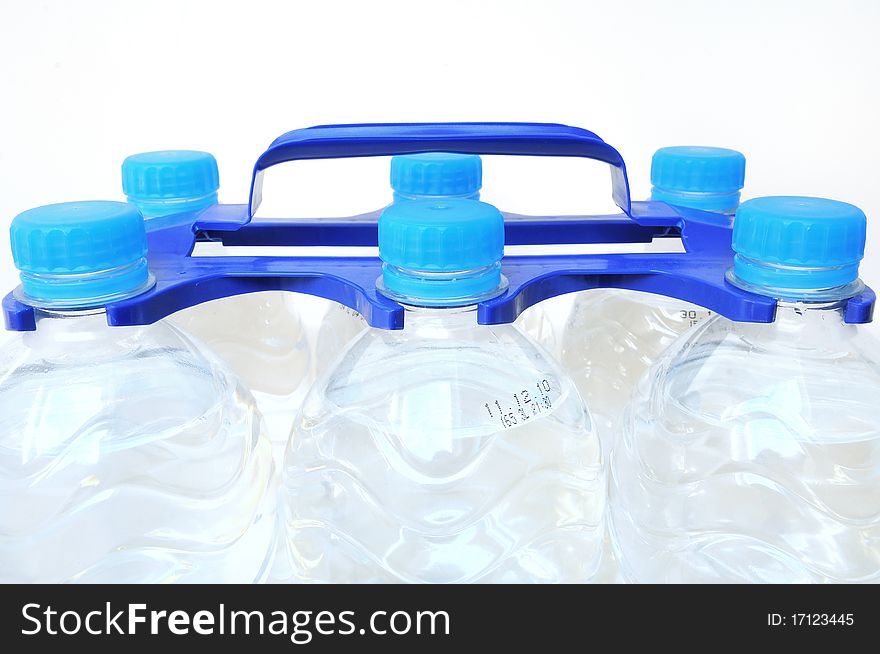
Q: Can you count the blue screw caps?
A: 6